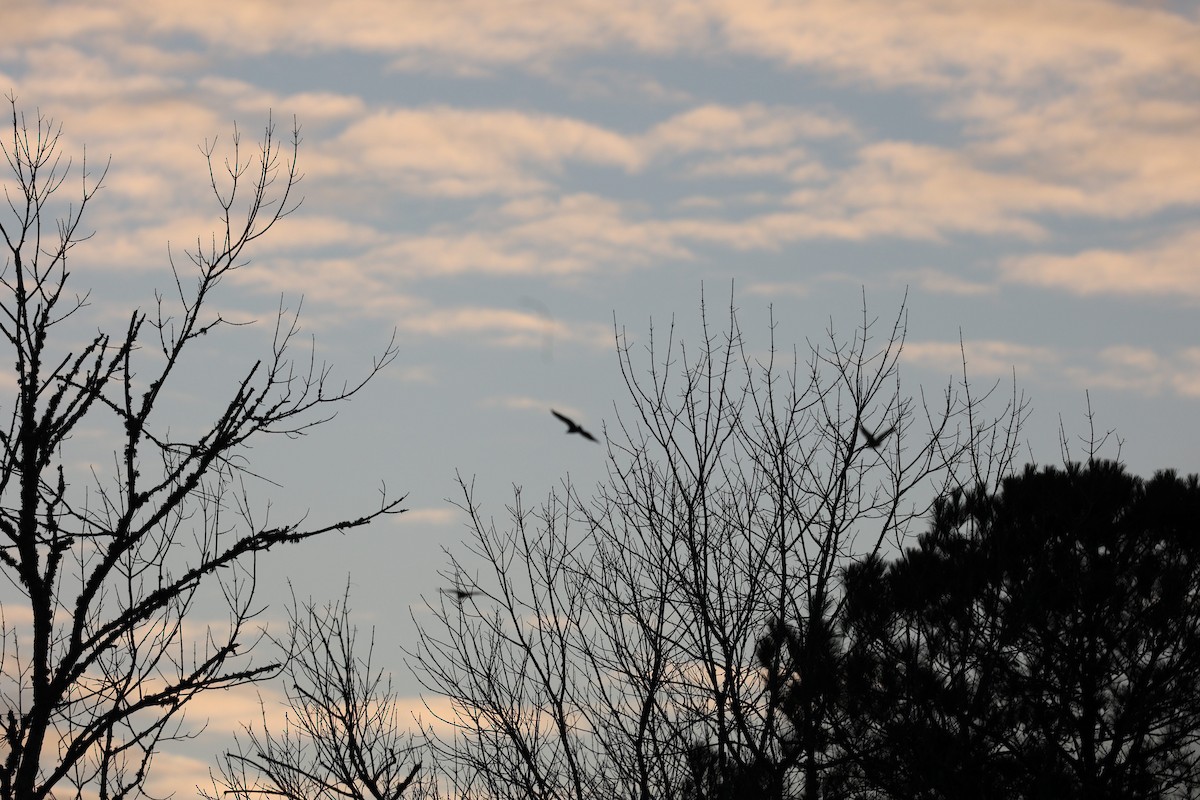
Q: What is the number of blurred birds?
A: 3